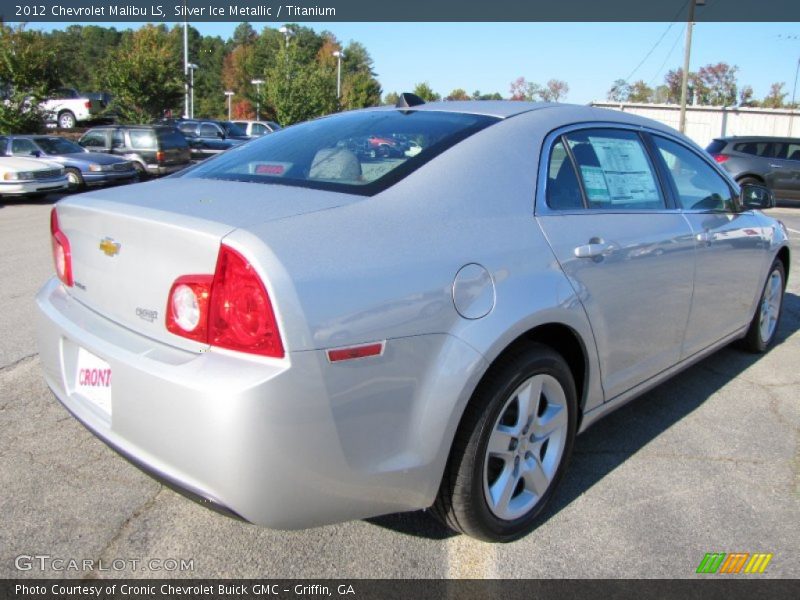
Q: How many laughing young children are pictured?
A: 0